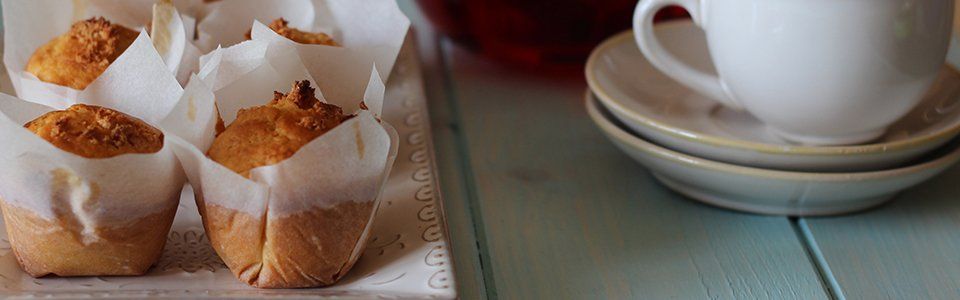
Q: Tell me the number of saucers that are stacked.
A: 2